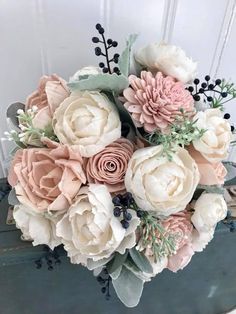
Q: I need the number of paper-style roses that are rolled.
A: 1